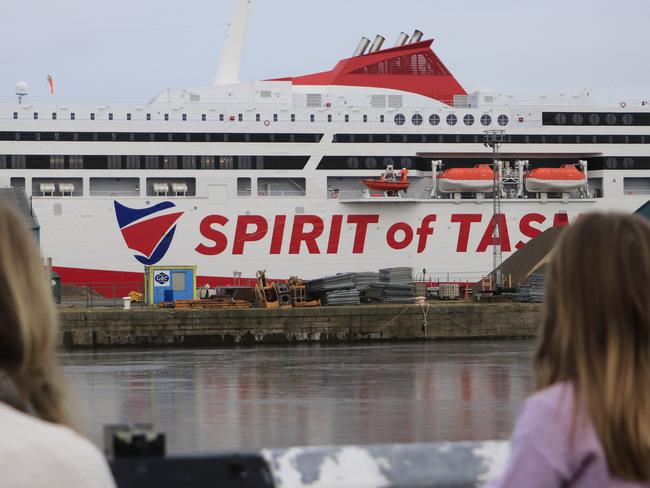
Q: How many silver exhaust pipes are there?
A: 4